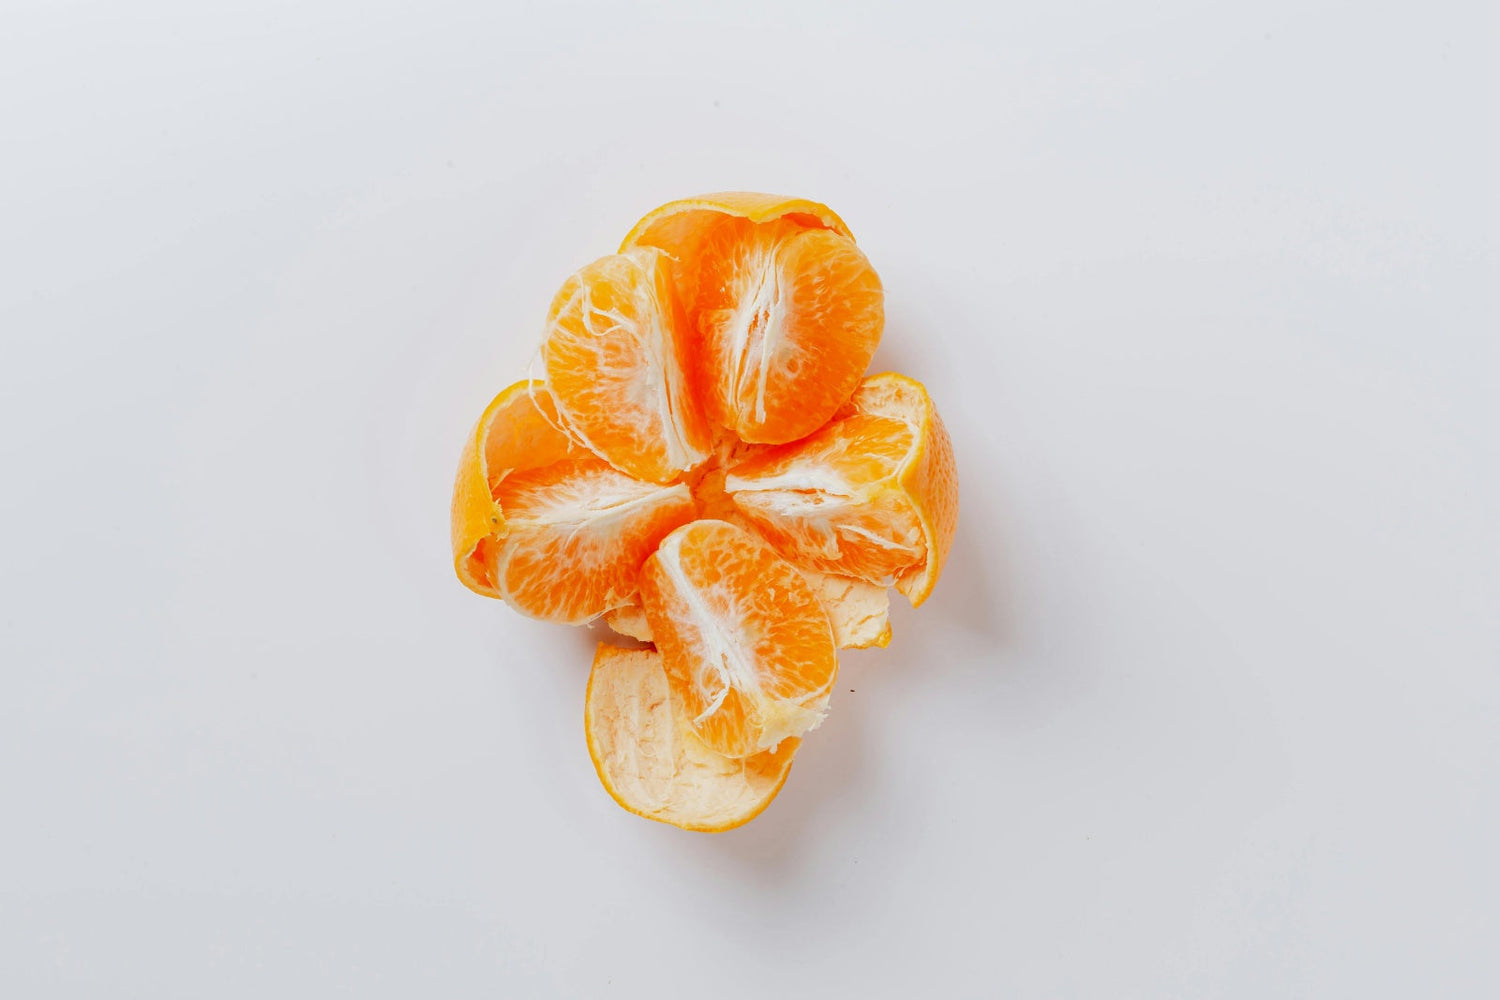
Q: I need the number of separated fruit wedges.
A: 5